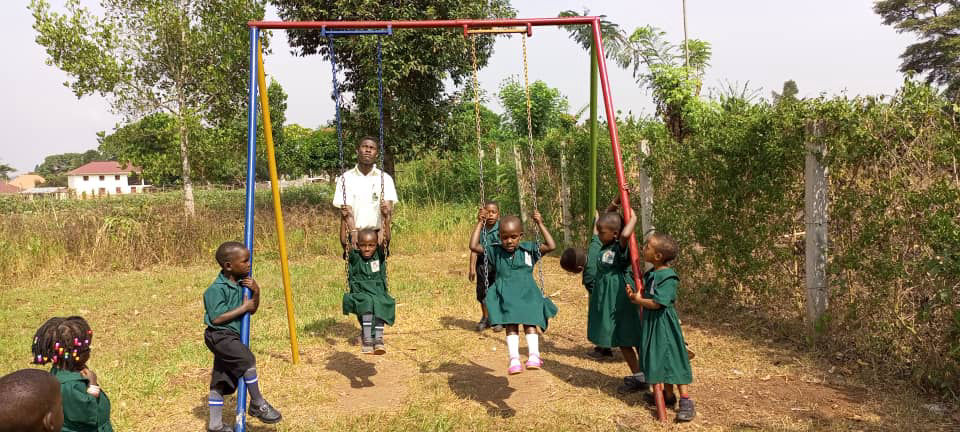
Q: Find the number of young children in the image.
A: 9